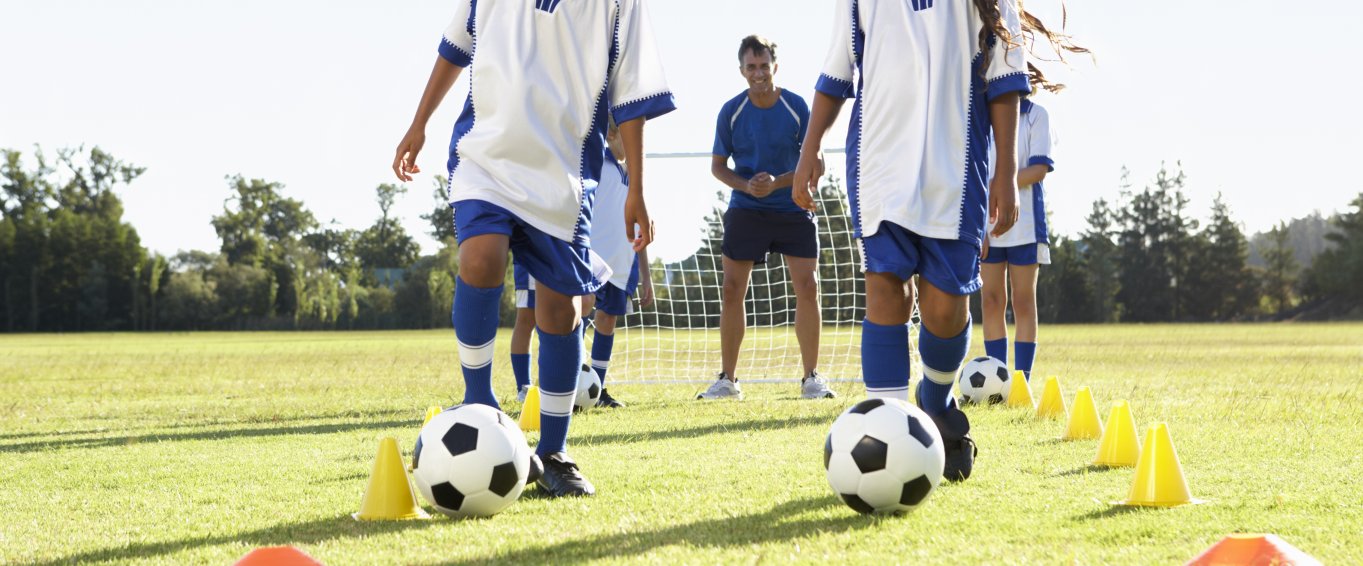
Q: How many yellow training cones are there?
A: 8